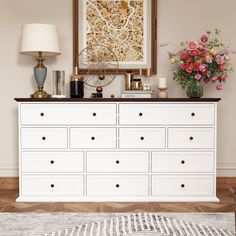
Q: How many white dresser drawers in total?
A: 12